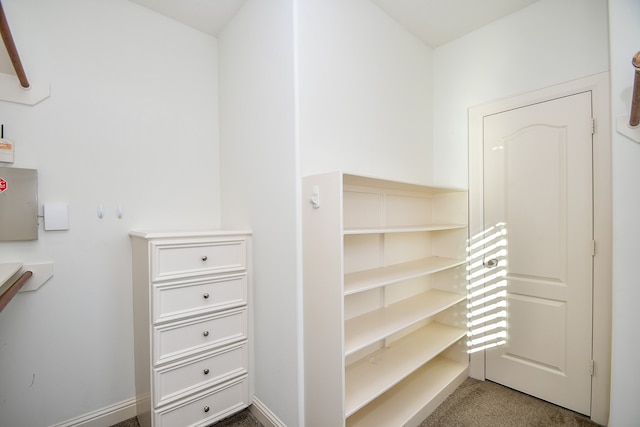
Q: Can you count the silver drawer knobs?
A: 5